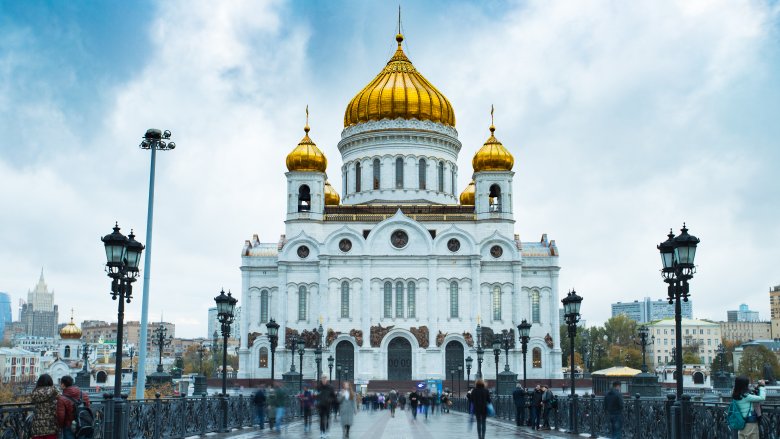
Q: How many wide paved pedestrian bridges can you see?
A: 1